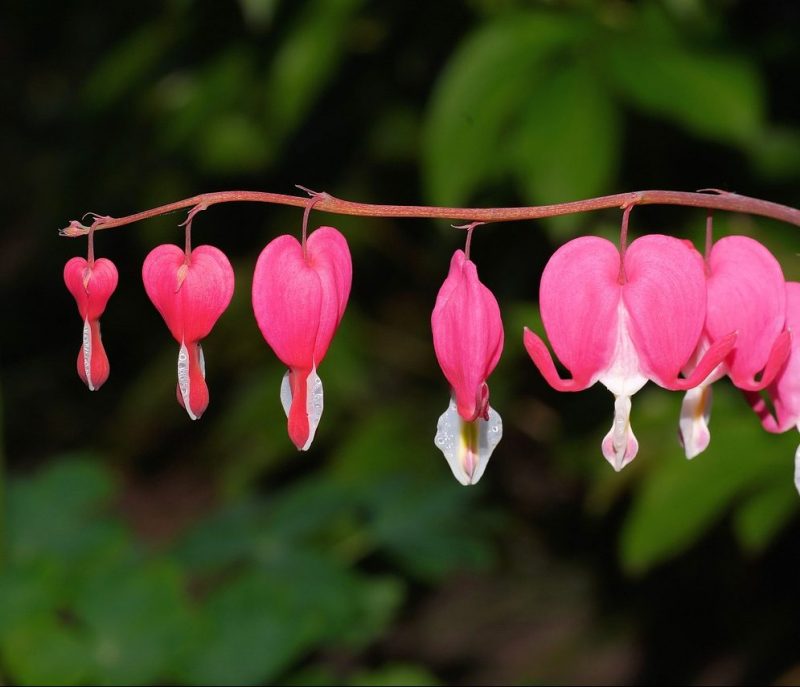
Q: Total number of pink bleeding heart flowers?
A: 7